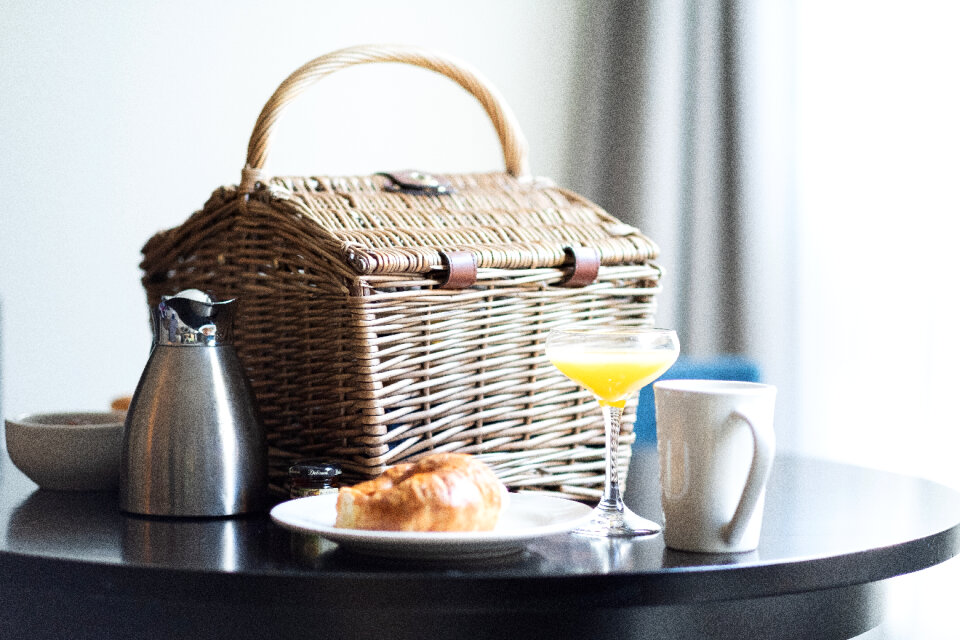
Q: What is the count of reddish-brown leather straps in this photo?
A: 2